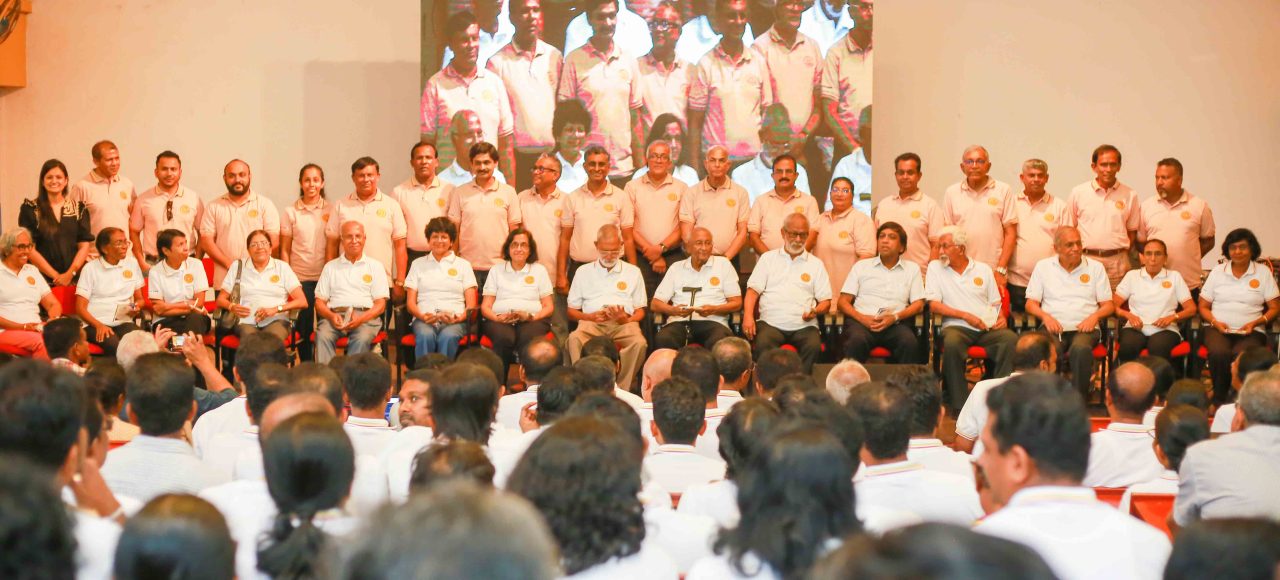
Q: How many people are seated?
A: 15